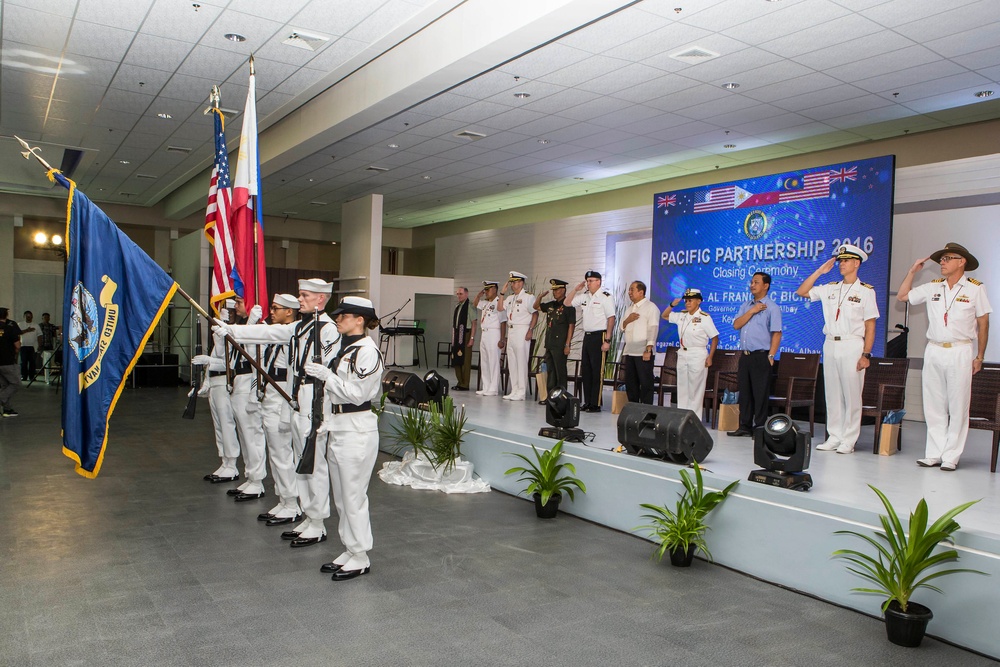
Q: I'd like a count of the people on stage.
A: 10